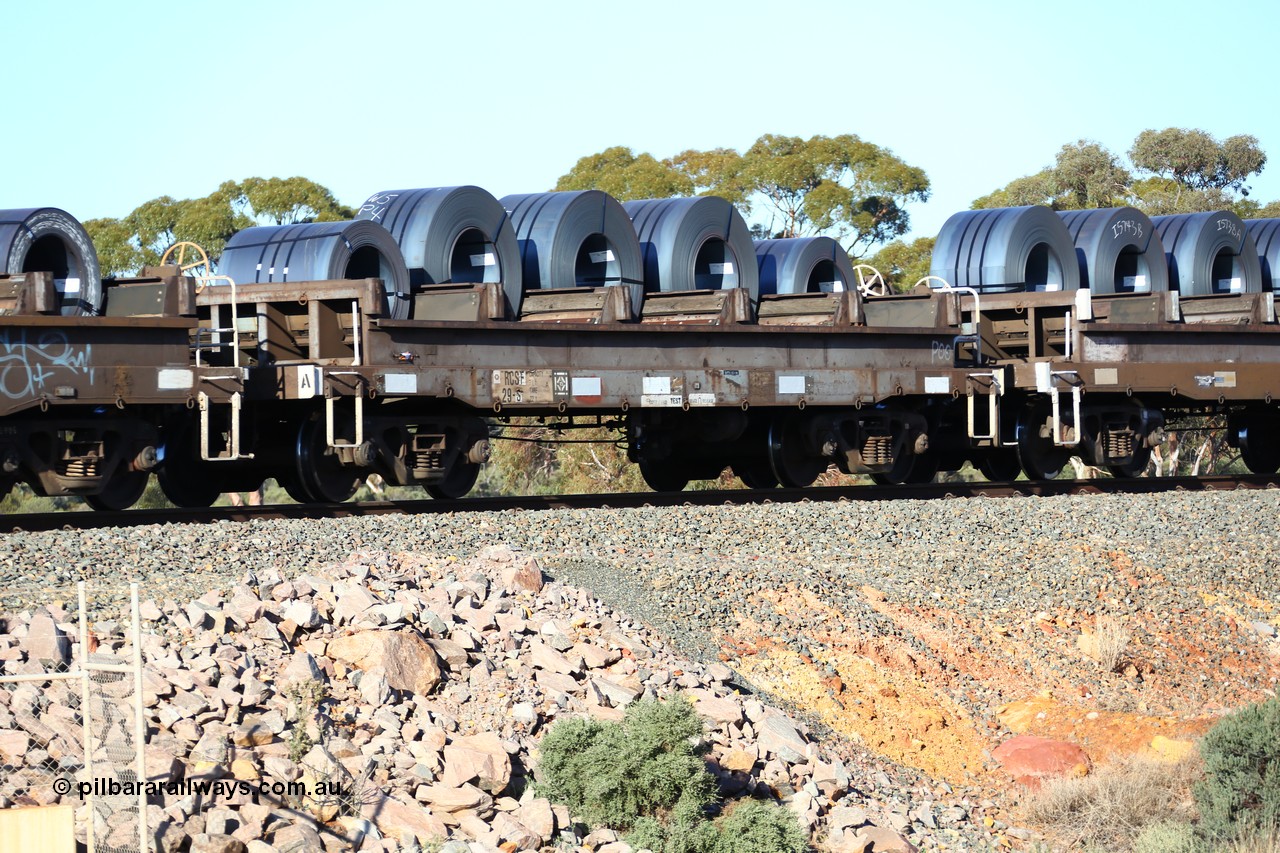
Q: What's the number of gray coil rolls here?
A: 10